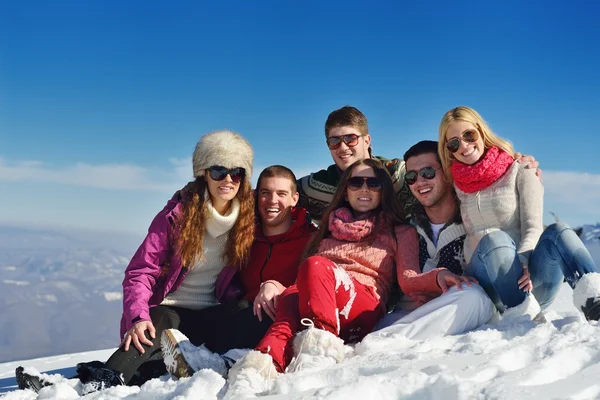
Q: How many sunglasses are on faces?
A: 5